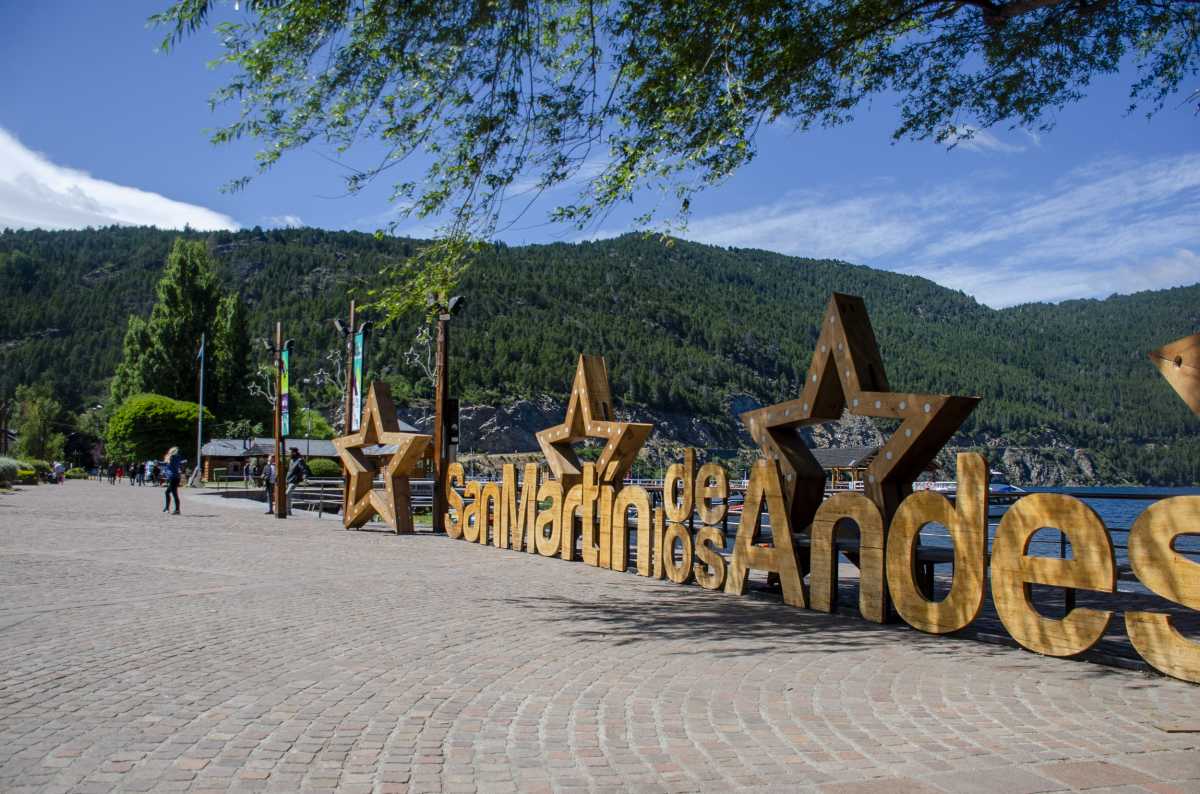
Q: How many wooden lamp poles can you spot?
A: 3